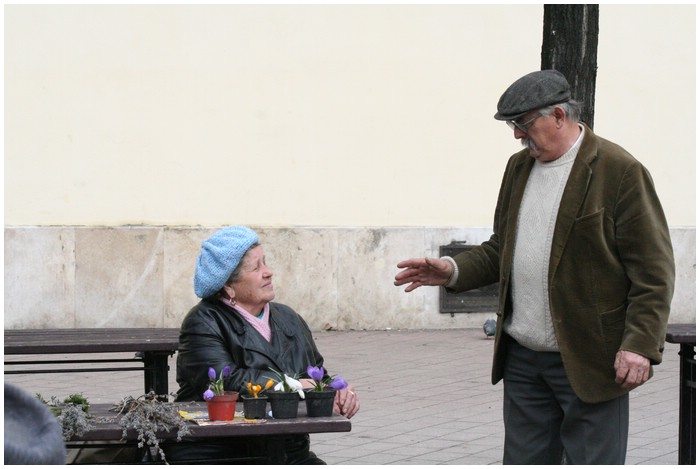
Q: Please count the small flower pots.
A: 4